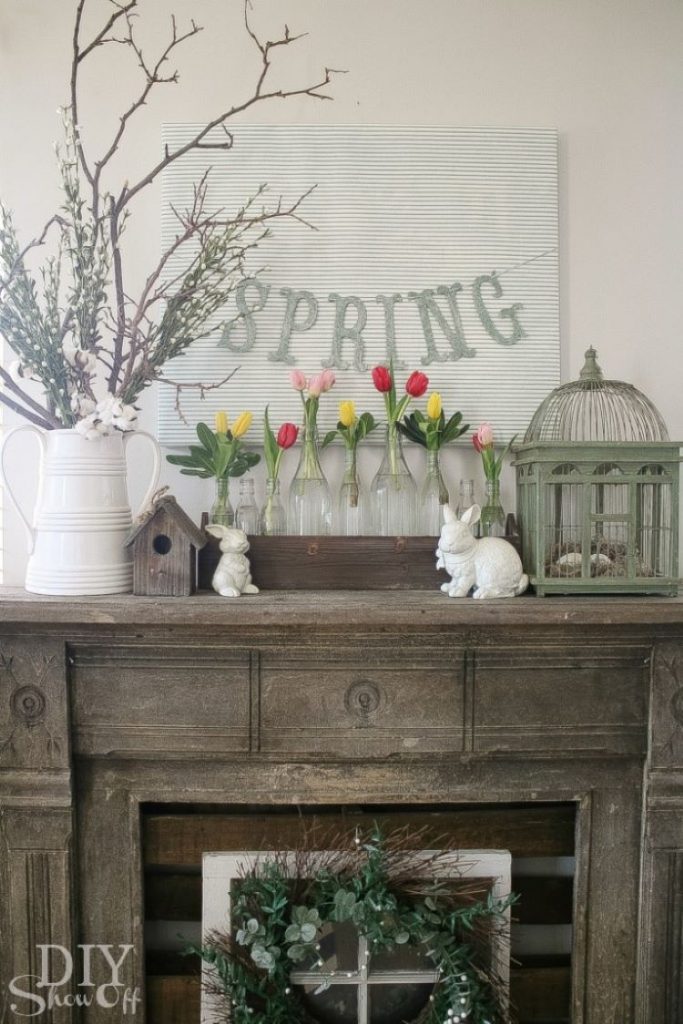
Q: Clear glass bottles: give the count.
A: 9